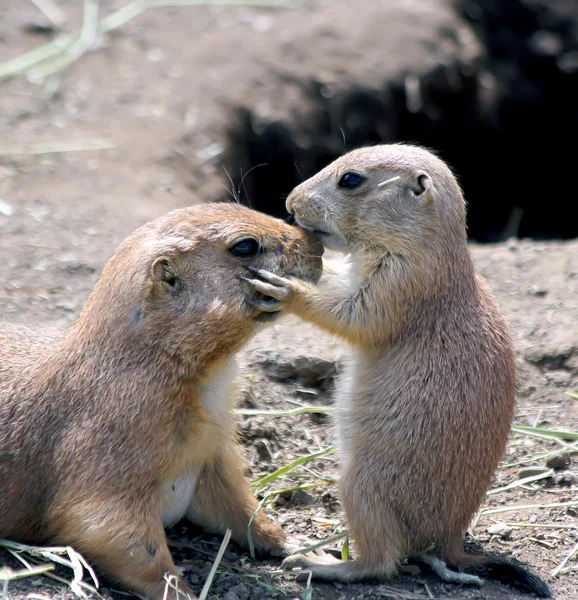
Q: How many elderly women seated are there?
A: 0